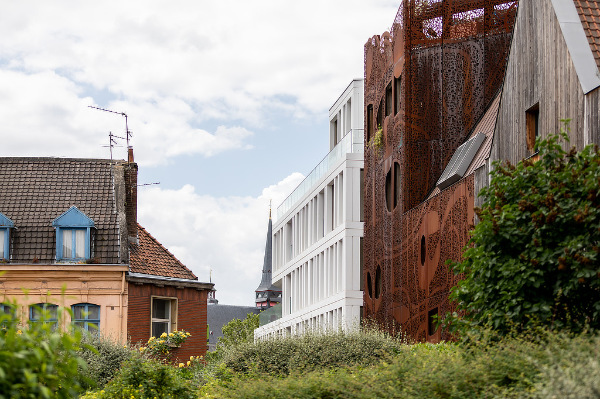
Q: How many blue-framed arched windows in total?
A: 3